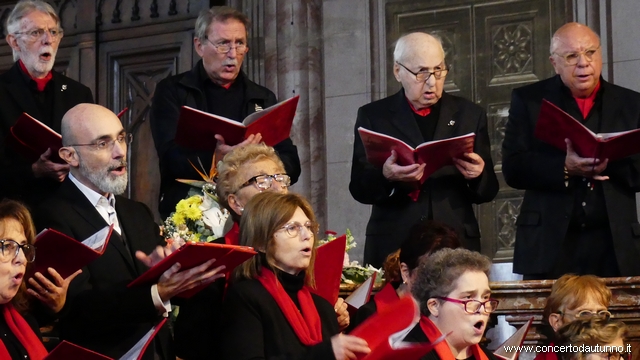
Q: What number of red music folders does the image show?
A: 11